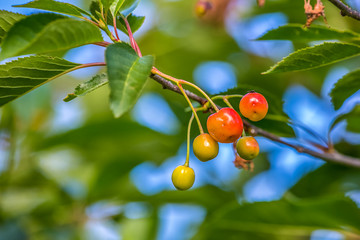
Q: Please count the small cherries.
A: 5